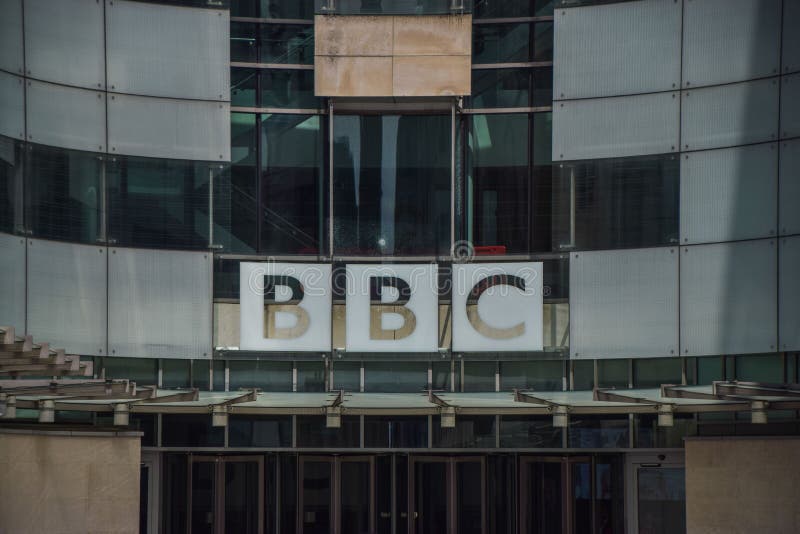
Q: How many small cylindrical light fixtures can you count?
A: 9